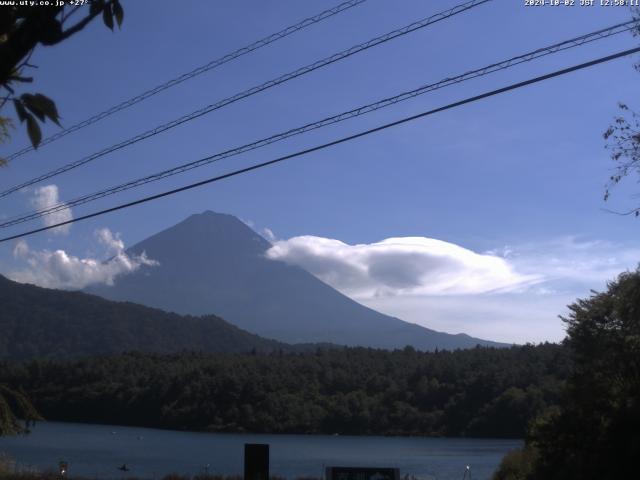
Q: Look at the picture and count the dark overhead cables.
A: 4